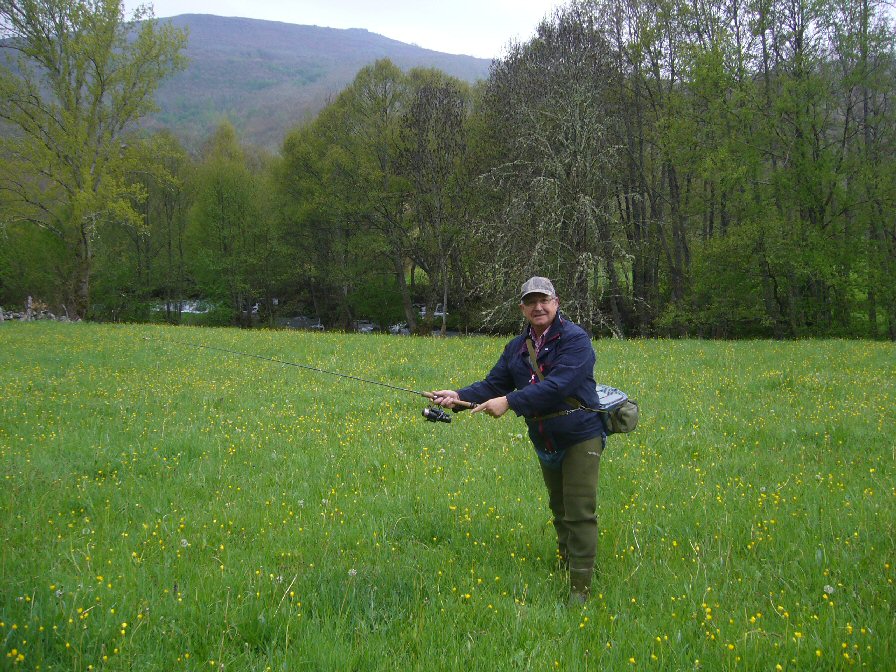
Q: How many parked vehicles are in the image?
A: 0